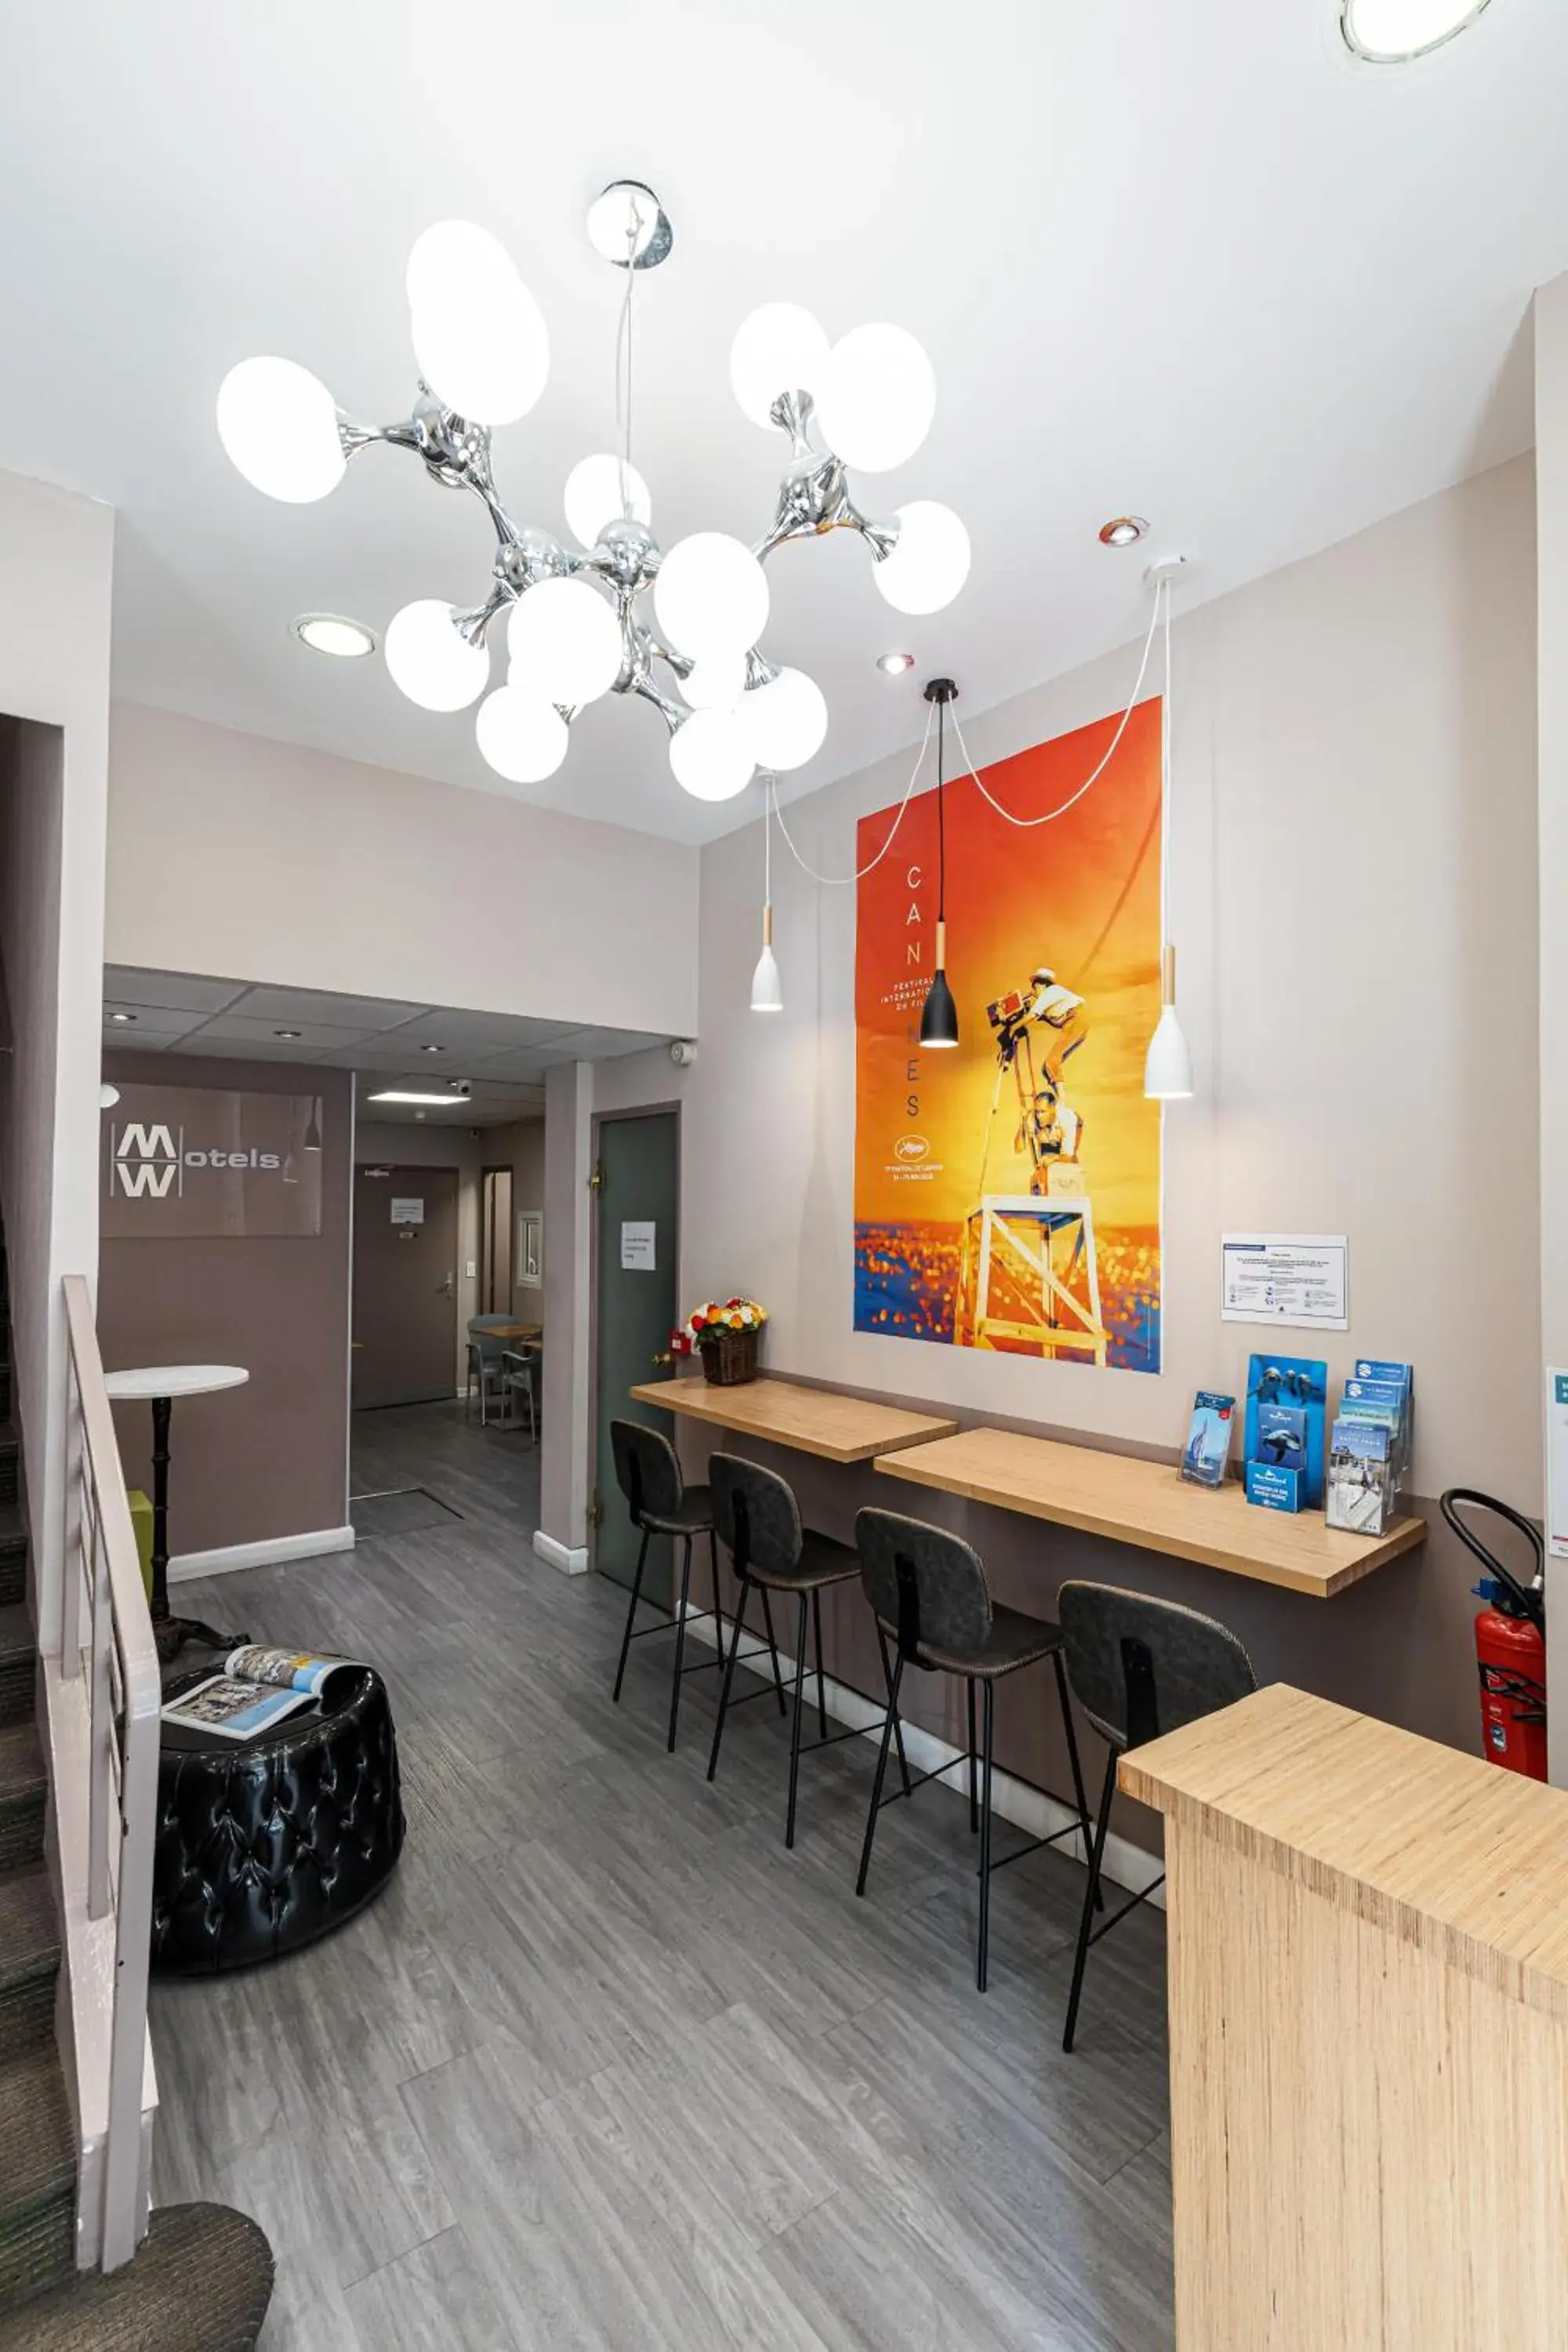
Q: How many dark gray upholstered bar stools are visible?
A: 4